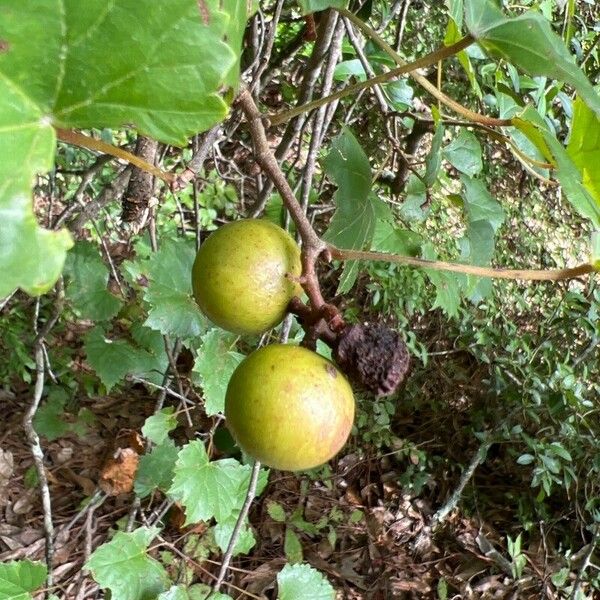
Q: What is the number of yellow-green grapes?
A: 2